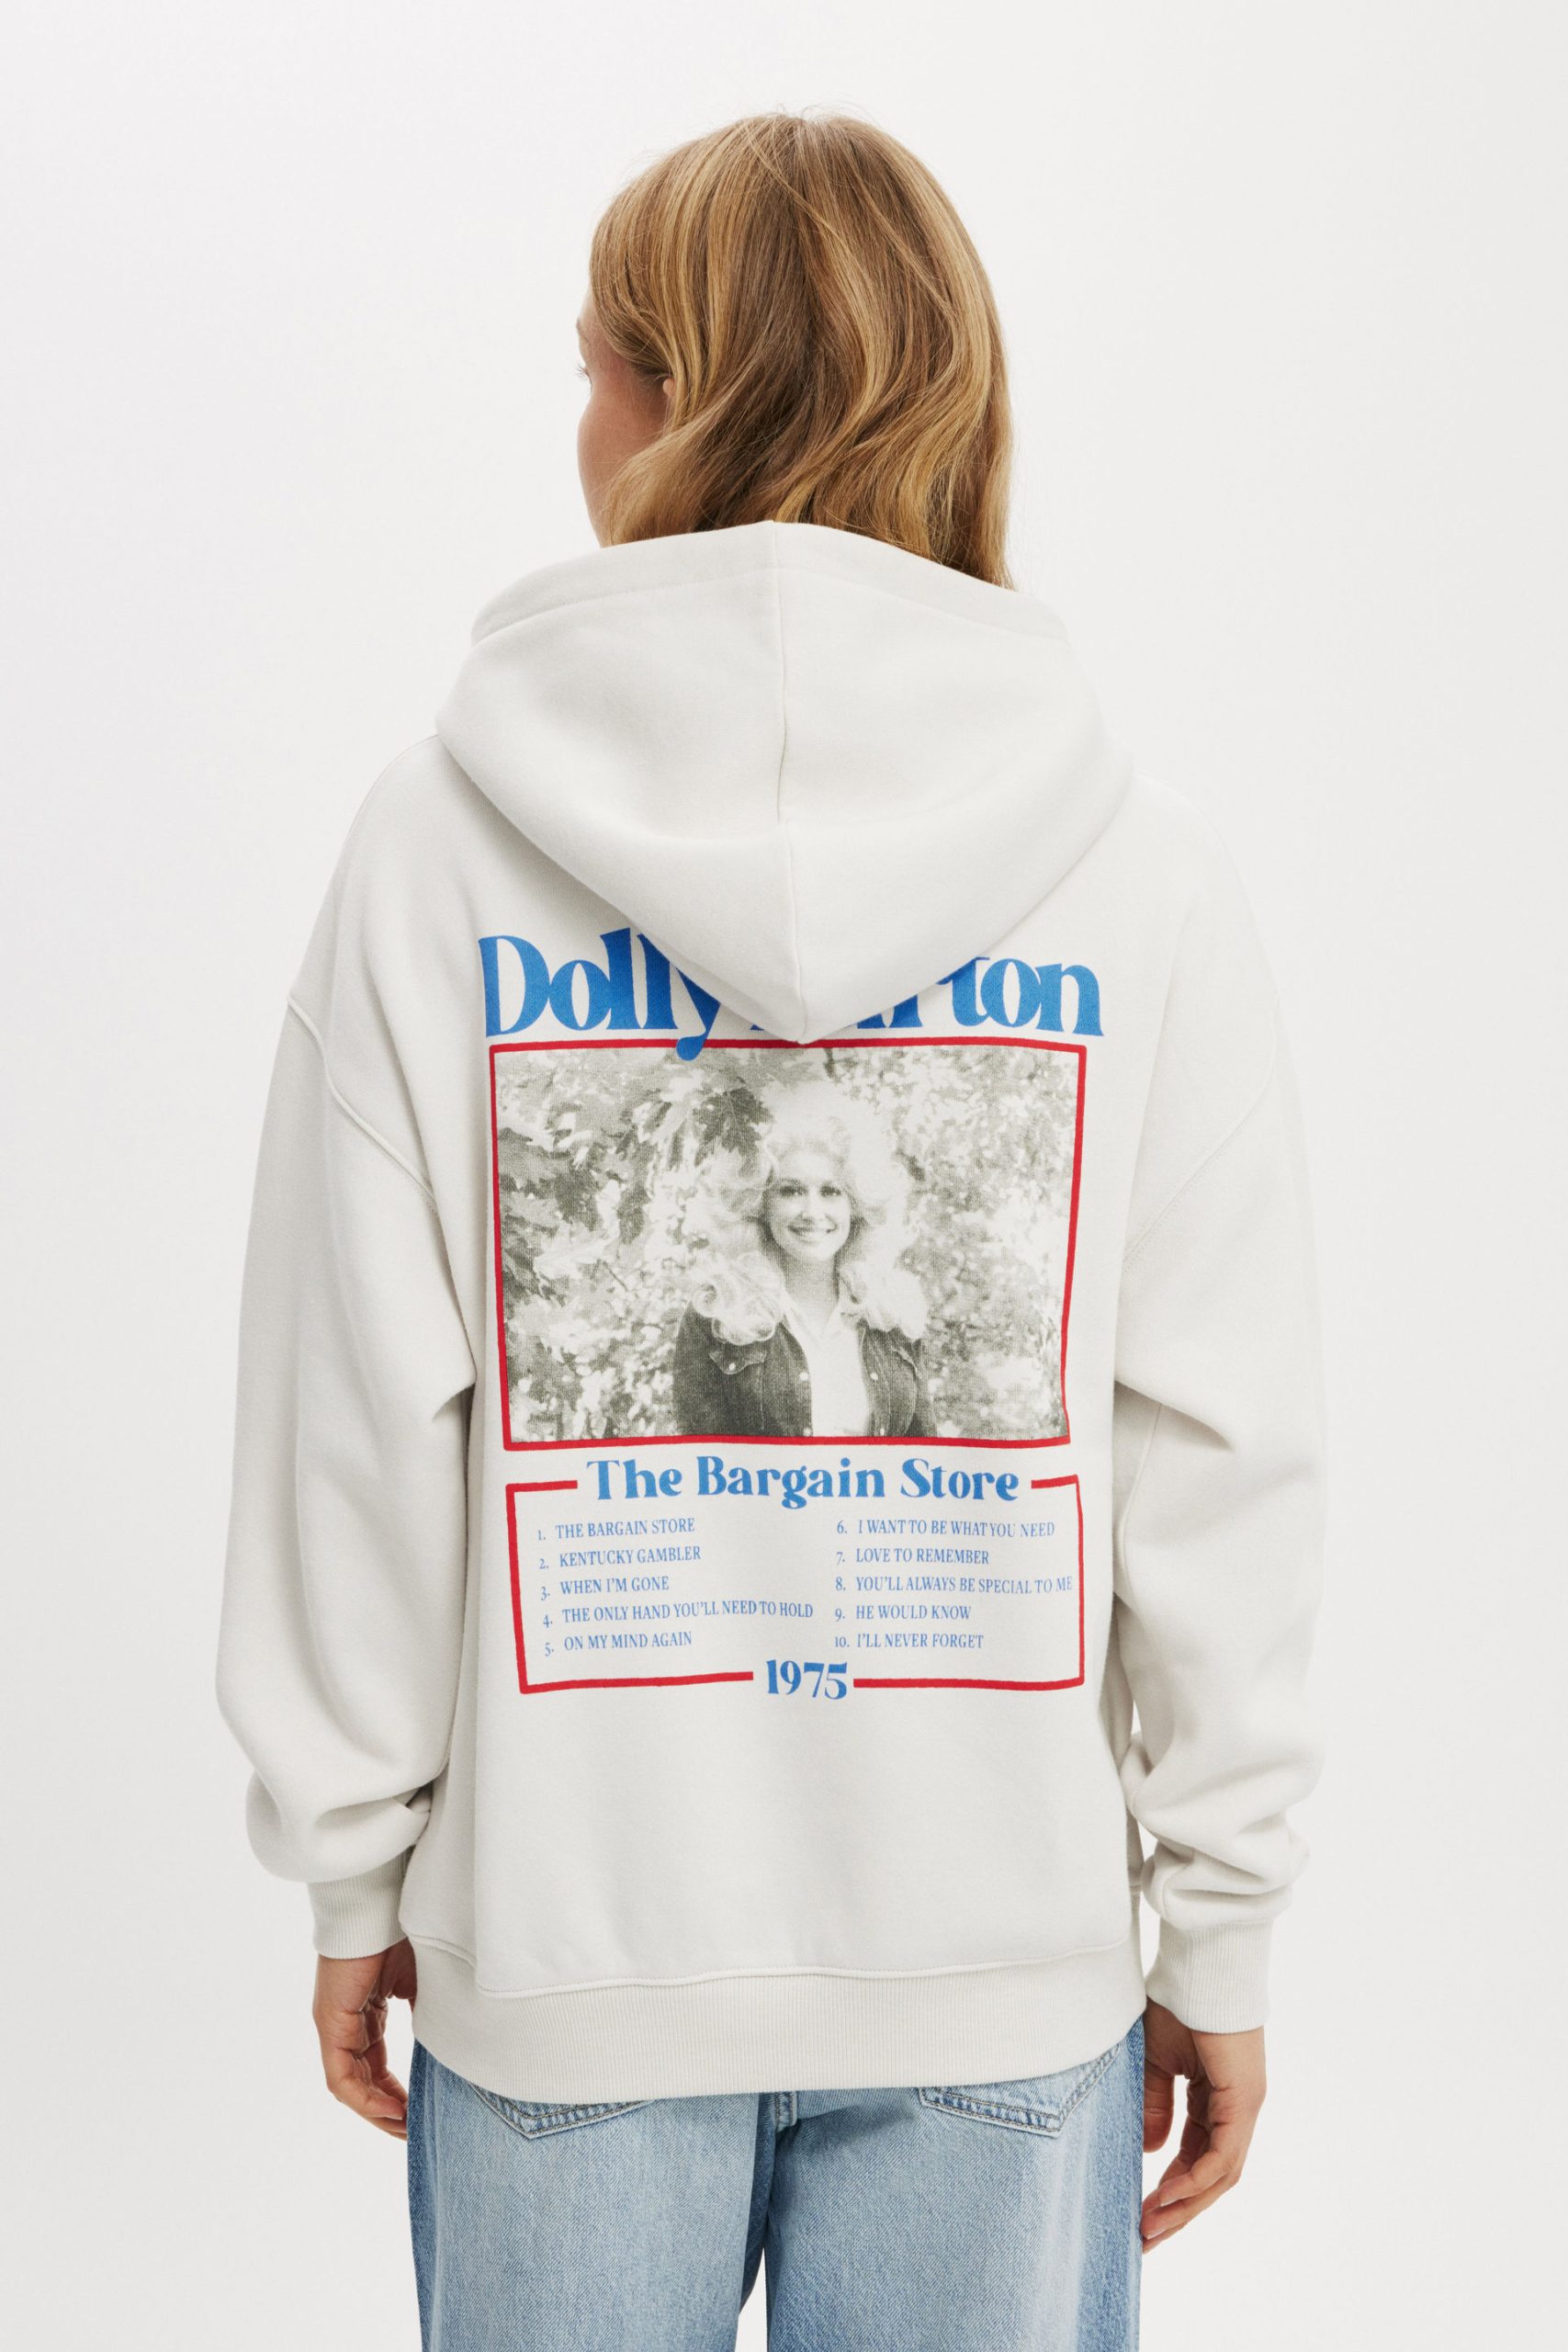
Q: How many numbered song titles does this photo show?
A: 10